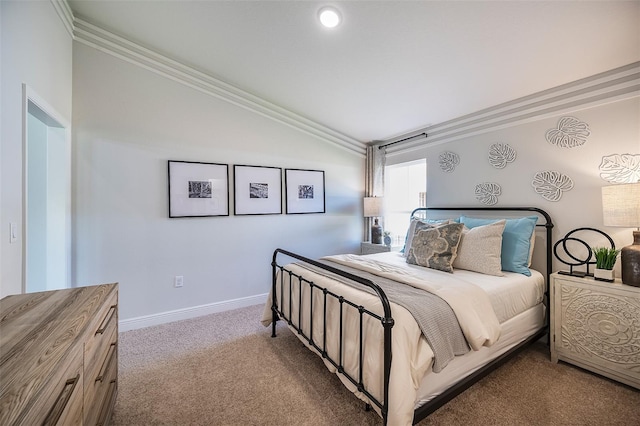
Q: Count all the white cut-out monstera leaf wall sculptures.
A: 6